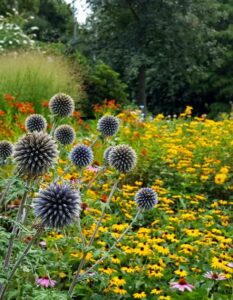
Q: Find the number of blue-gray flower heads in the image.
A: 11